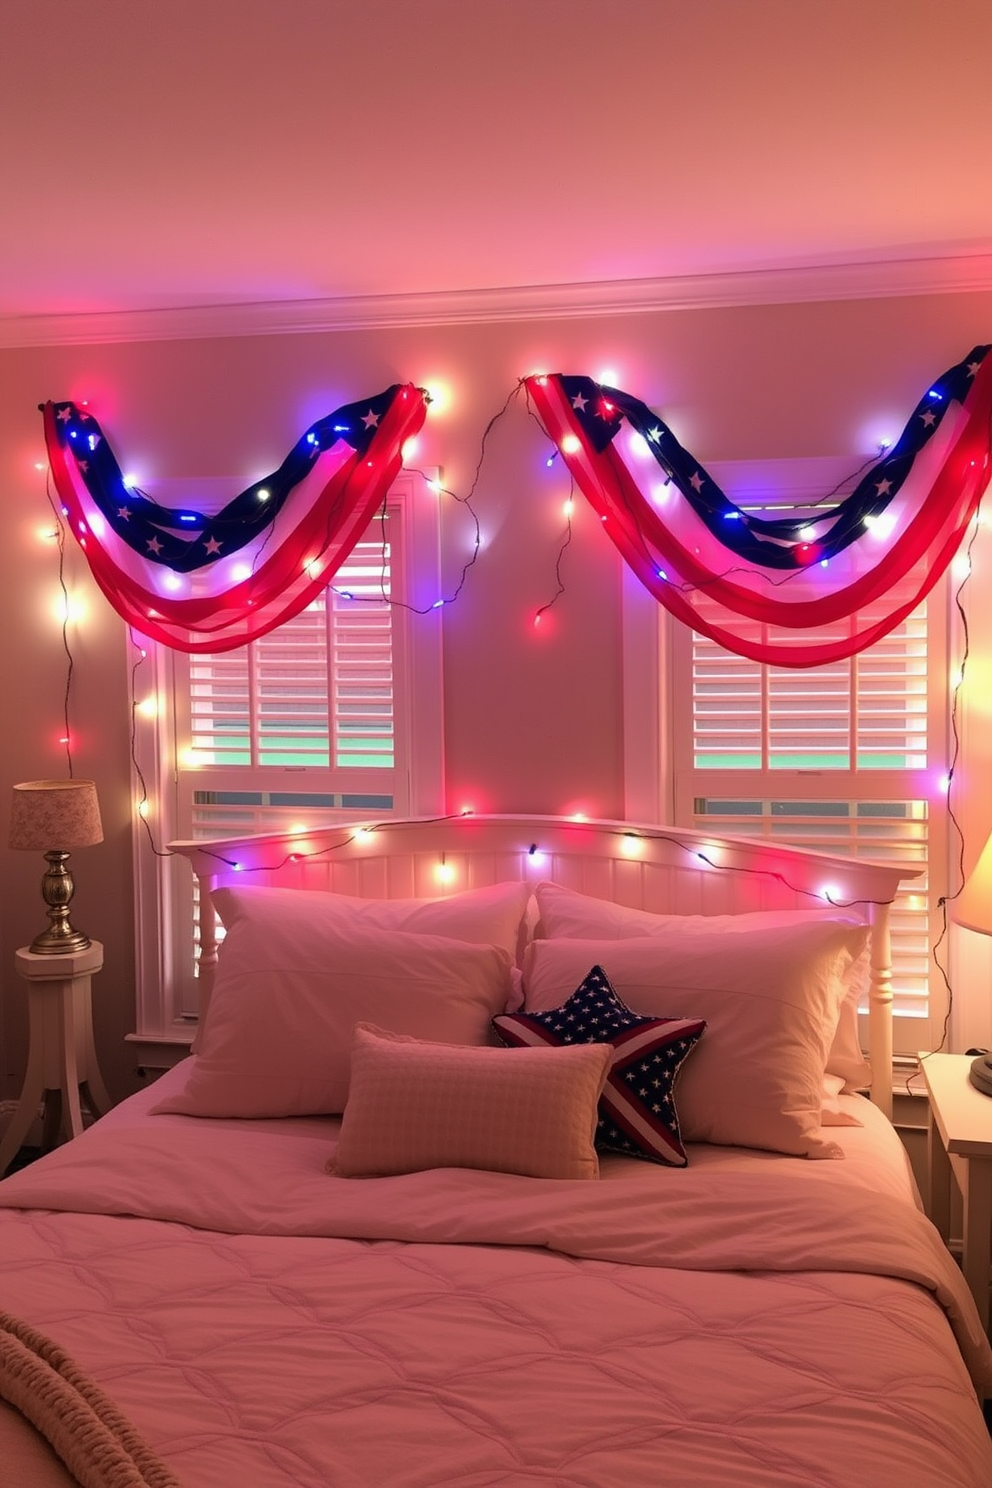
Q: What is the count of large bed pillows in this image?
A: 4